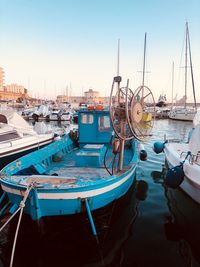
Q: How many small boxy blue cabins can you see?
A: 1